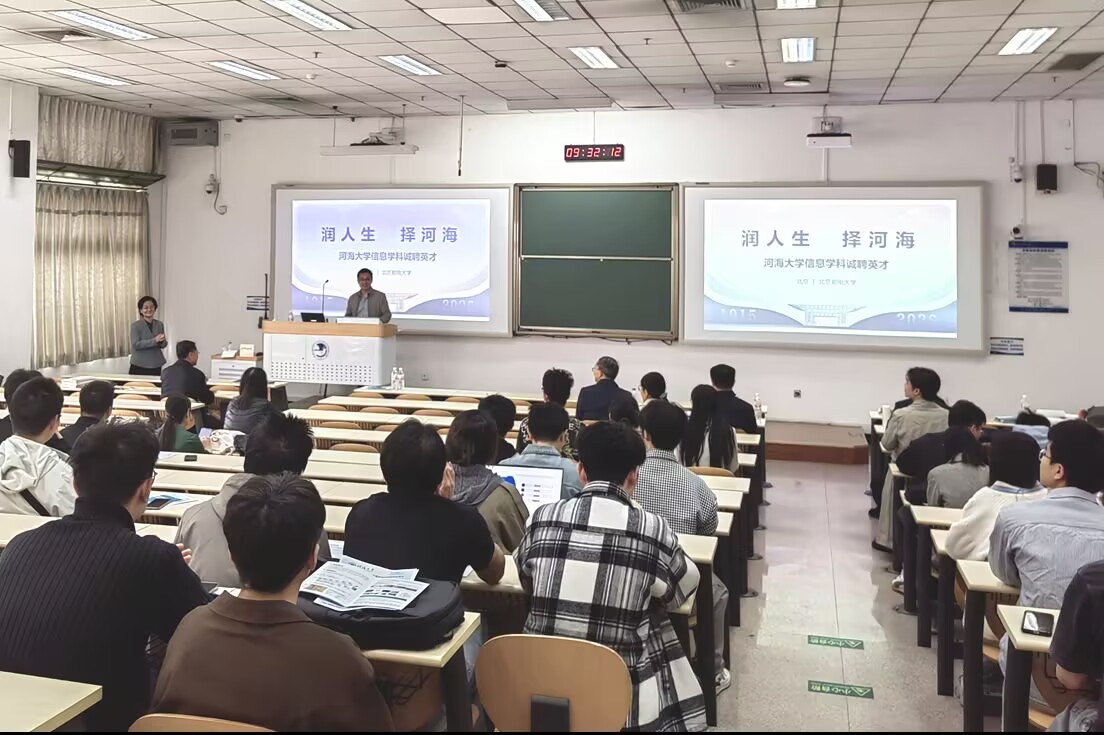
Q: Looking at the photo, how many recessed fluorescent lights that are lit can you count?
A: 10